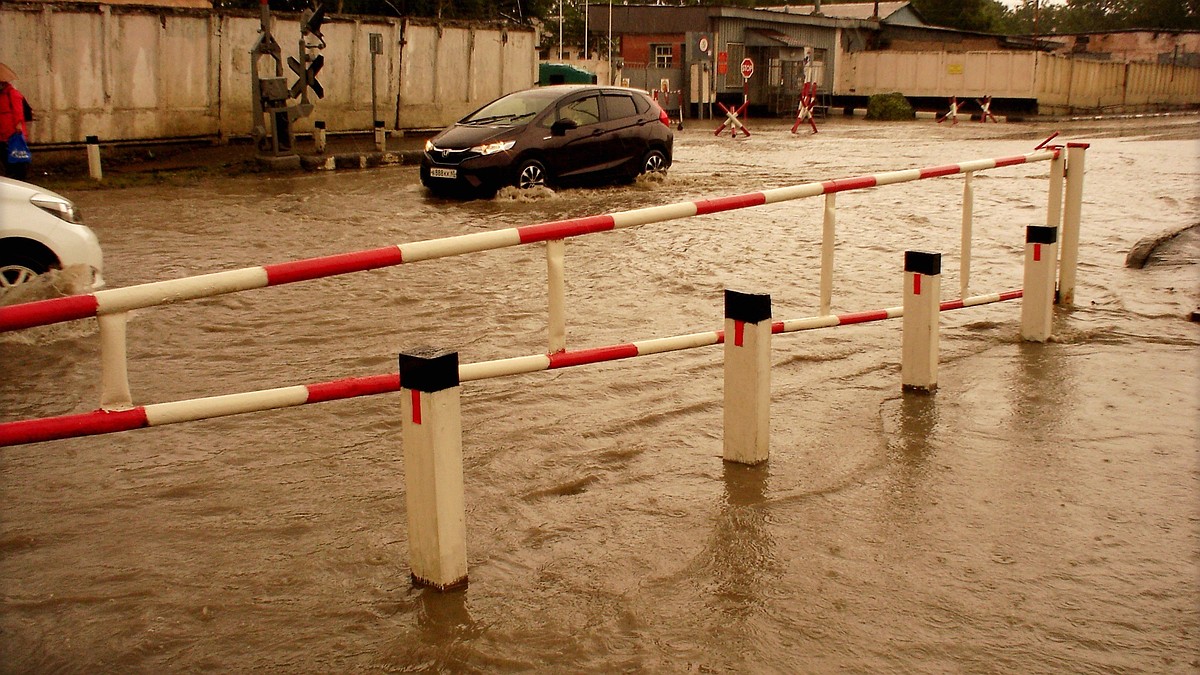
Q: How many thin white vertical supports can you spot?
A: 4